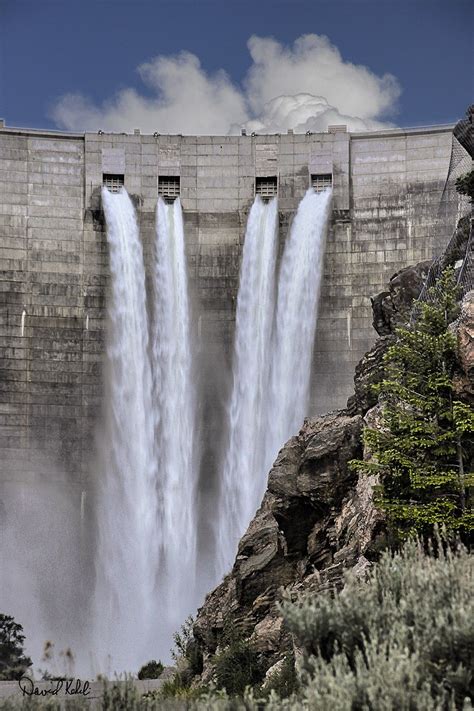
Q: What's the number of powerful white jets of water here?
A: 4